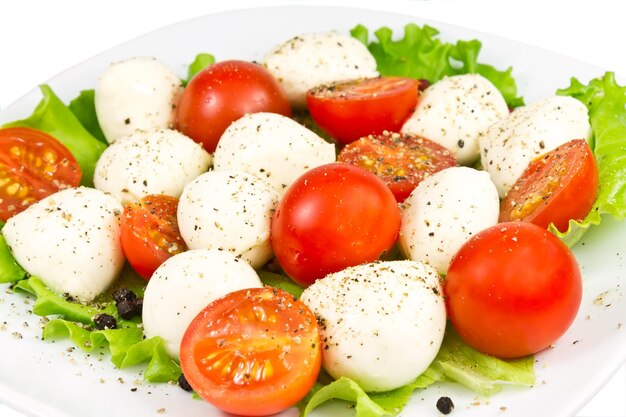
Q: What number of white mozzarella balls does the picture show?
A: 11